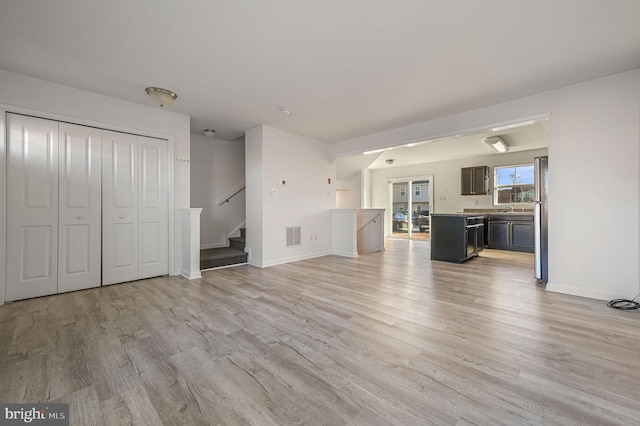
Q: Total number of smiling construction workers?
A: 0